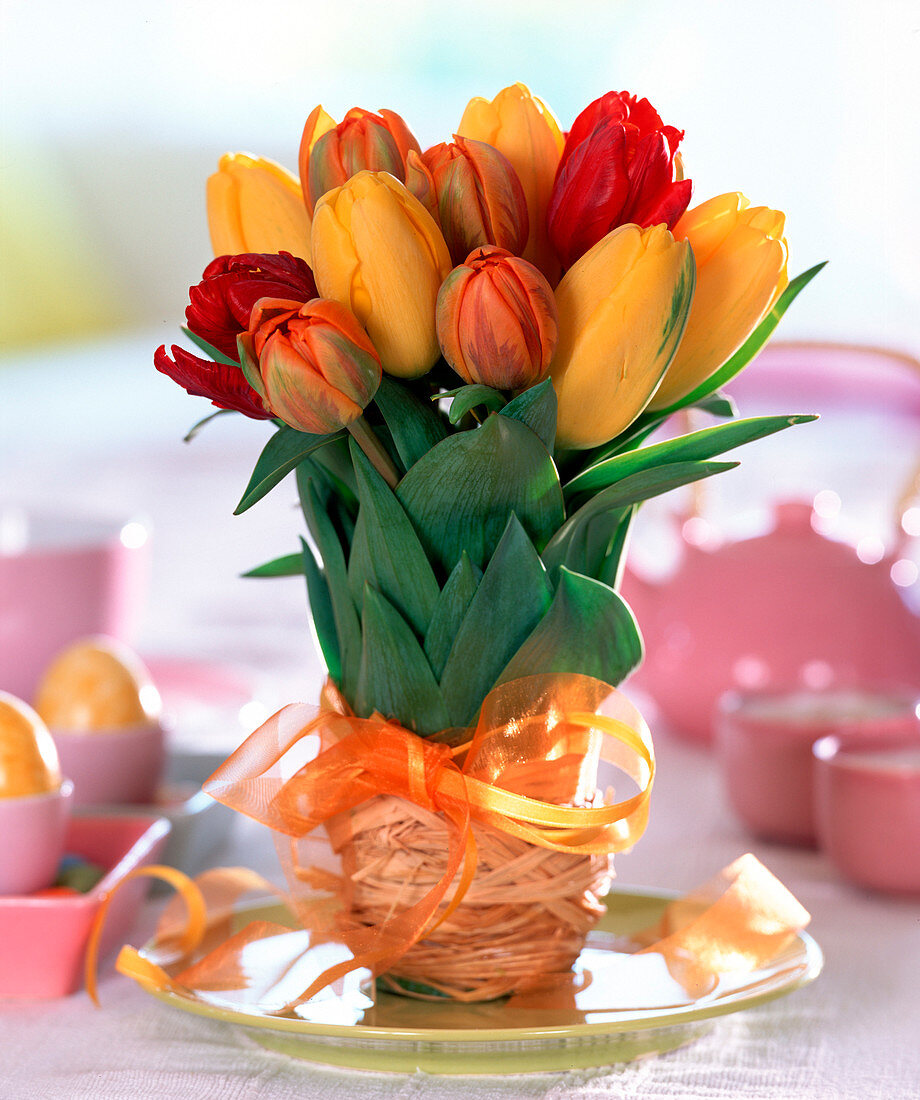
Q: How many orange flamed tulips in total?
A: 4